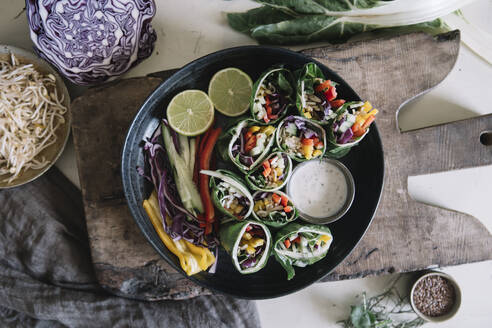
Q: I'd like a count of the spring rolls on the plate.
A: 10